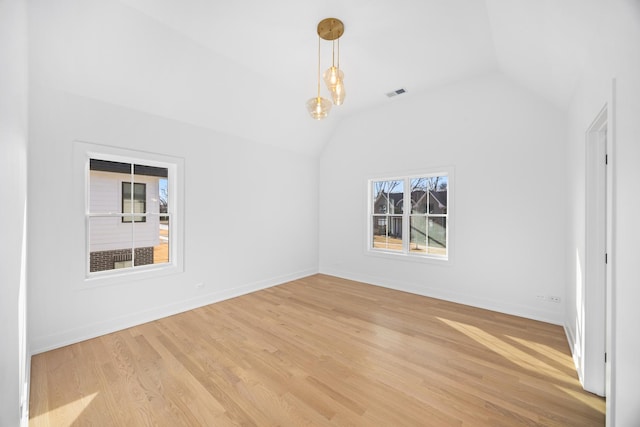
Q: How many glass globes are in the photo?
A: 3